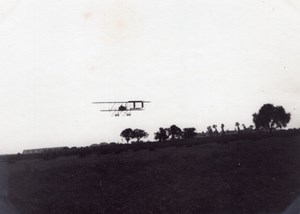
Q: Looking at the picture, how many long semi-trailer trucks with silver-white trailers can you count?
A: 0